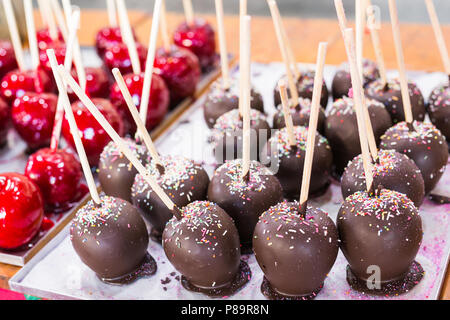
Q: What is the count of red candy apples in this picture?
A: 15